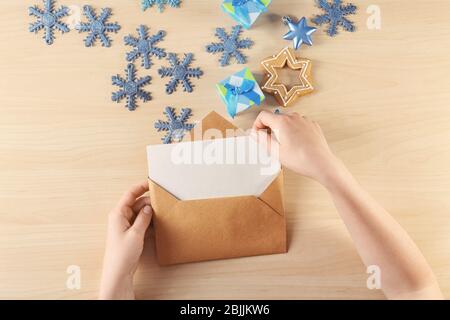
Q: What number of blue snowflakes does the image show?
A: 9